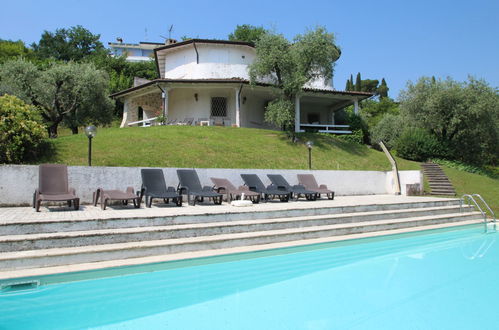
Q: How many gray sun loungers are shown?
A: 4